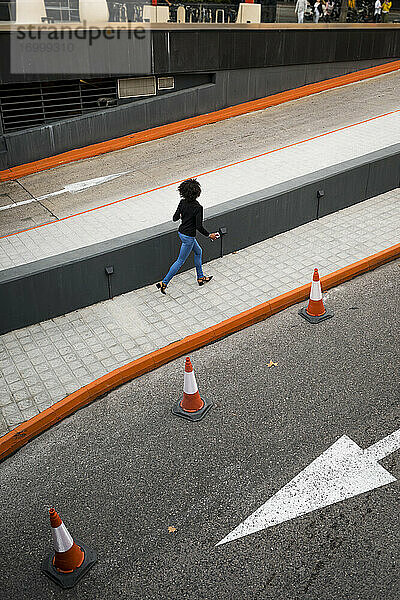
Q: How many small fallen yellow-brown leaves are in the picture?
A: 2